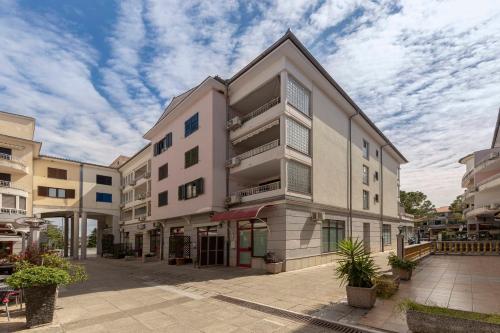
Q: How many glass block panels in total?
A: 3